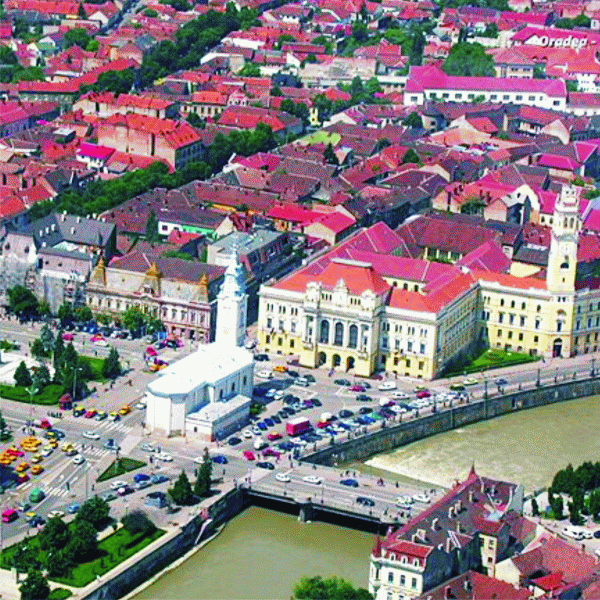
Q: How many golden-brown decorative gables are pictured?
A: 3